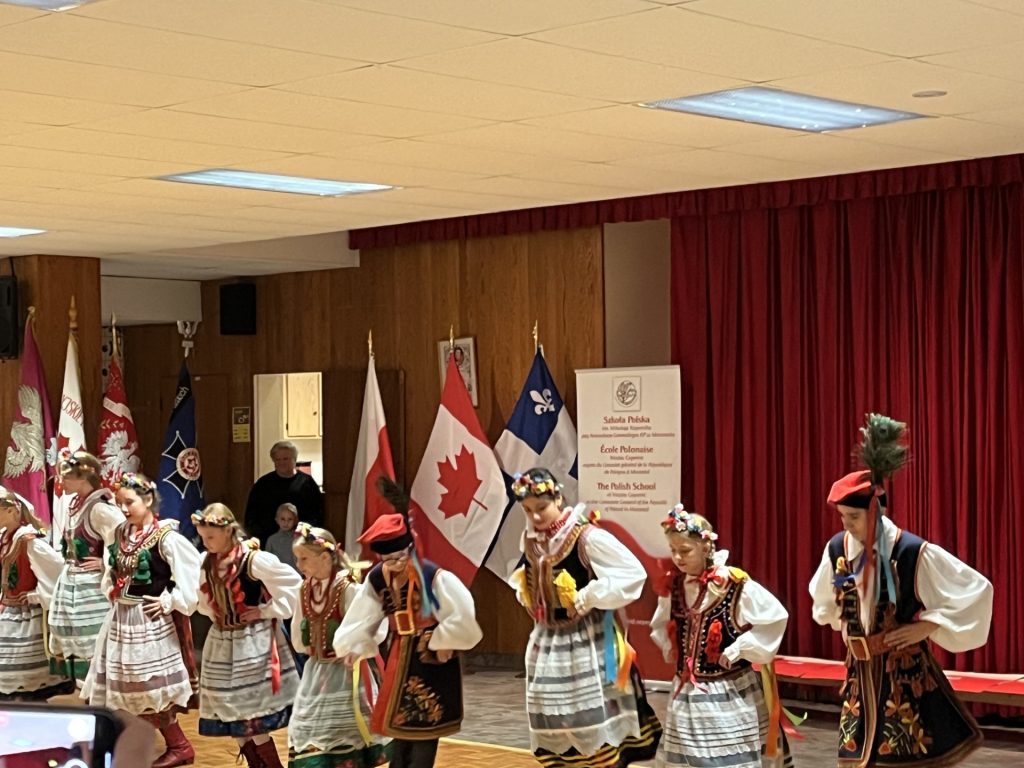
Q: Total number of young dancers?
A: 9